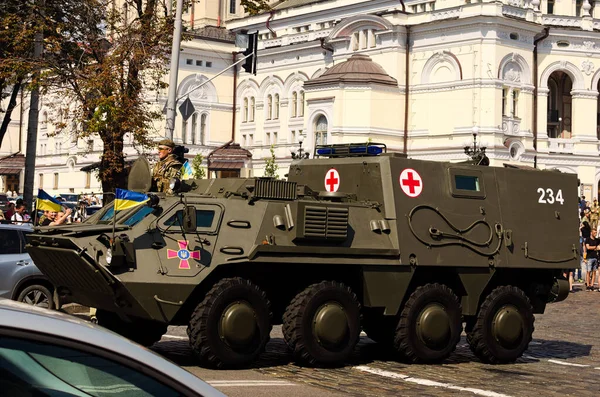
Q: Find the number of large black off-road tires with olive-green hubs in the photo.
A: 4